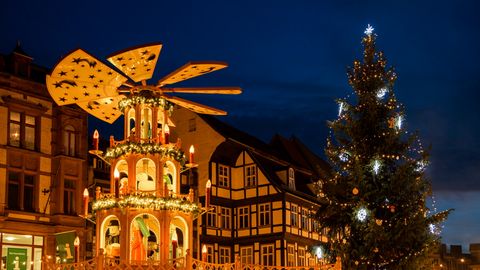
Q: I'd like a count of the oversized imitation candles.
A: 9